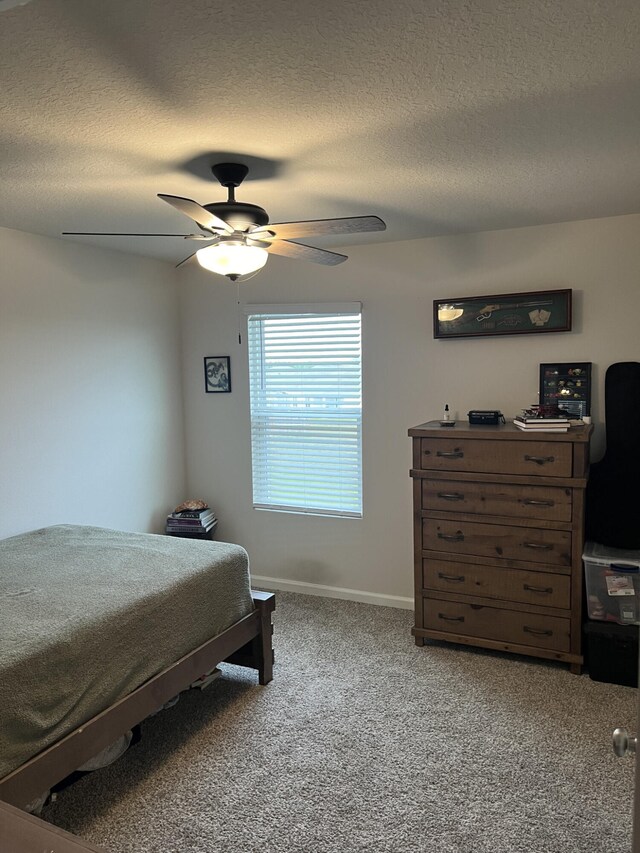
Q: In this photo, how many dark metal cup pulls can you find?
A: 10